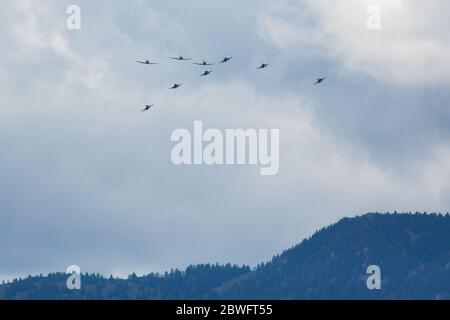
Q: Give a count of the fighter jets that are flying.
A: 9